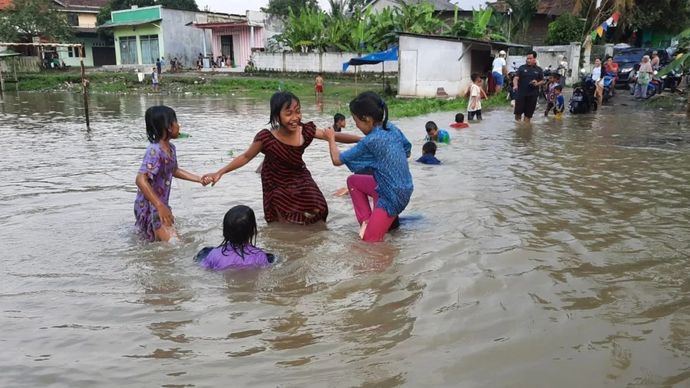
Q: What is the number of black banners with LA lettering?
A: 0